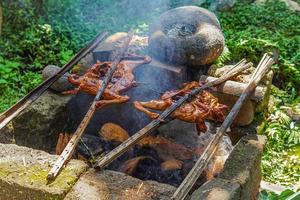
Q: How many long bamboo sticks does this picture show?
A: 4